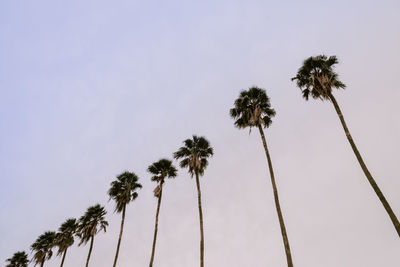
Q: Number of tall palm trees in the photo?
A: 9